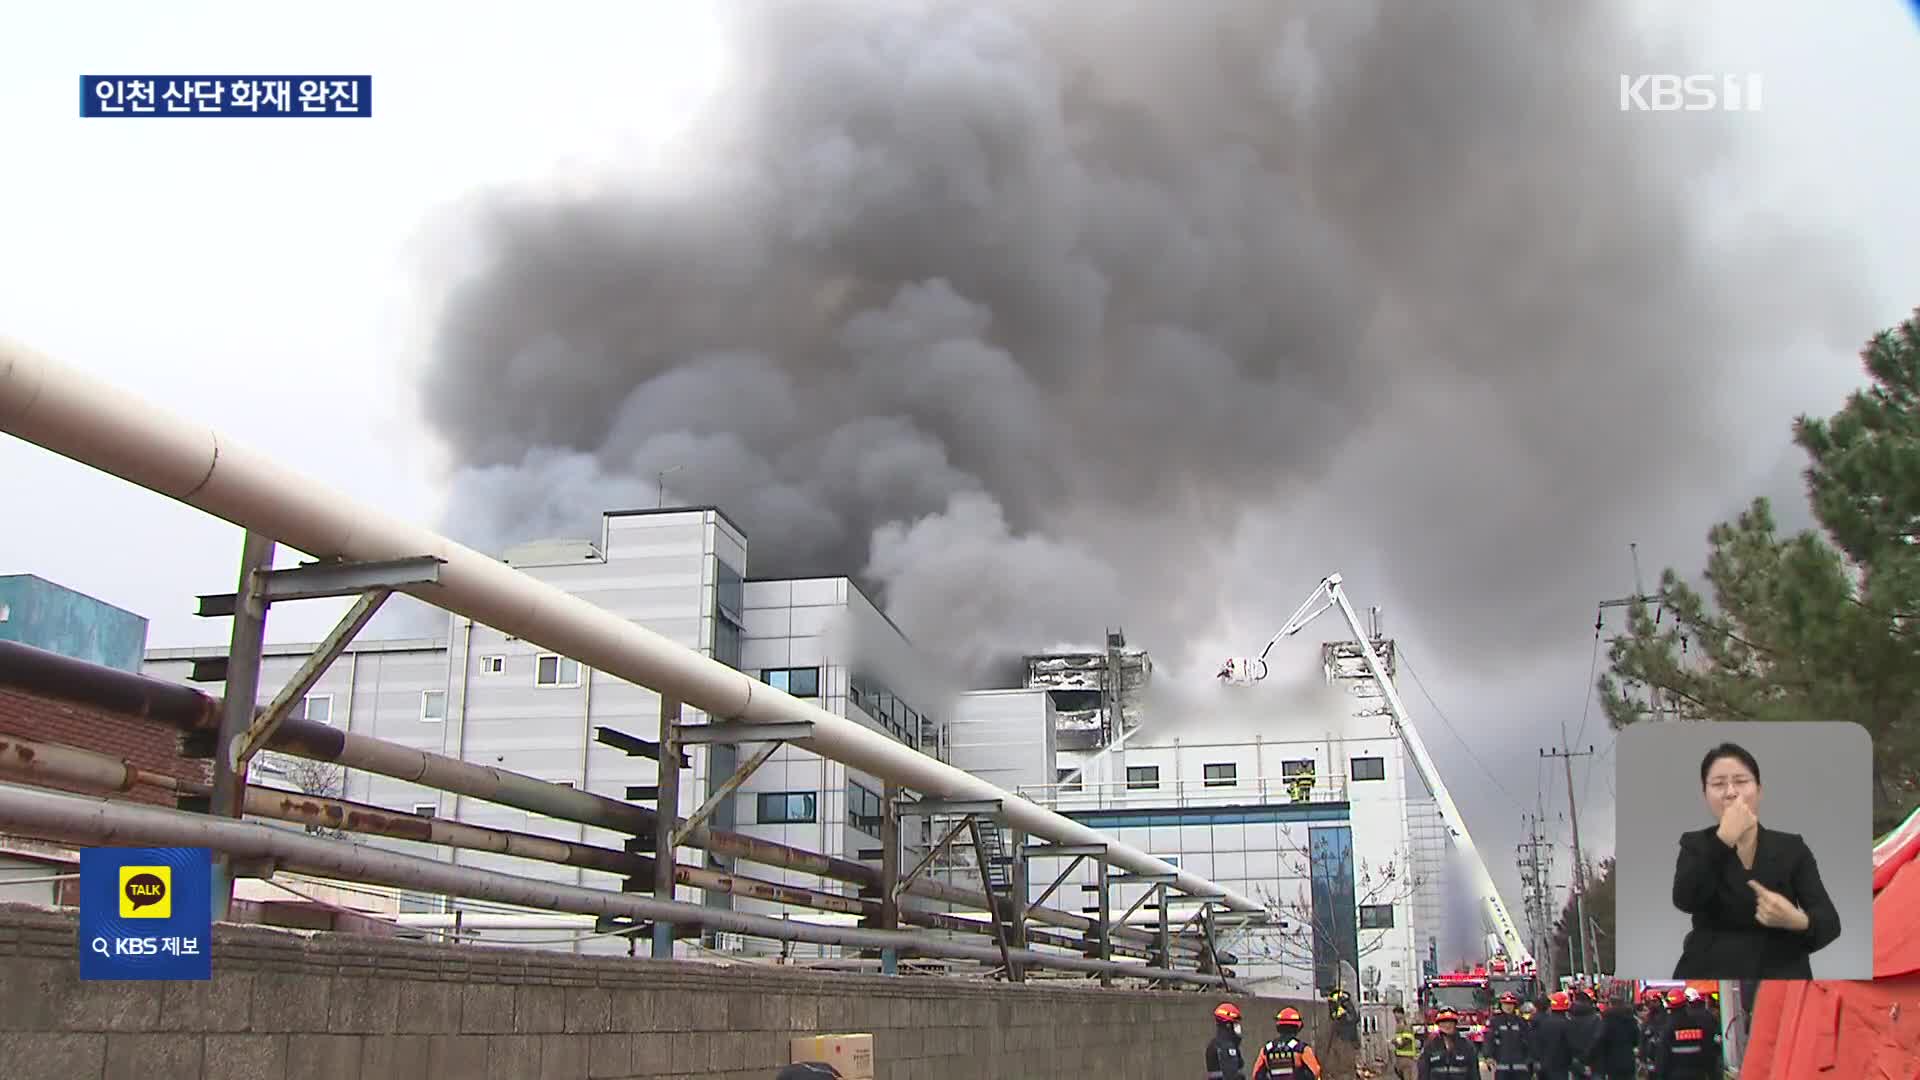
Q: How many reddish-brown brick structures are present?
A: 1